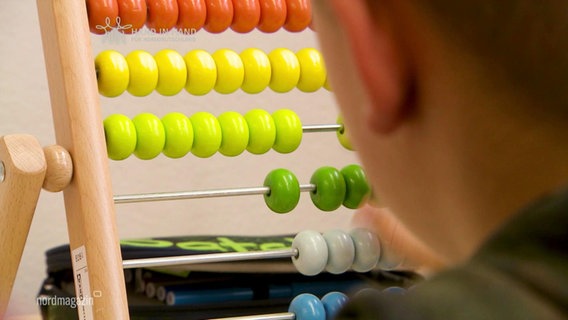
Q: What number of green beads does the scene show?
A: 11